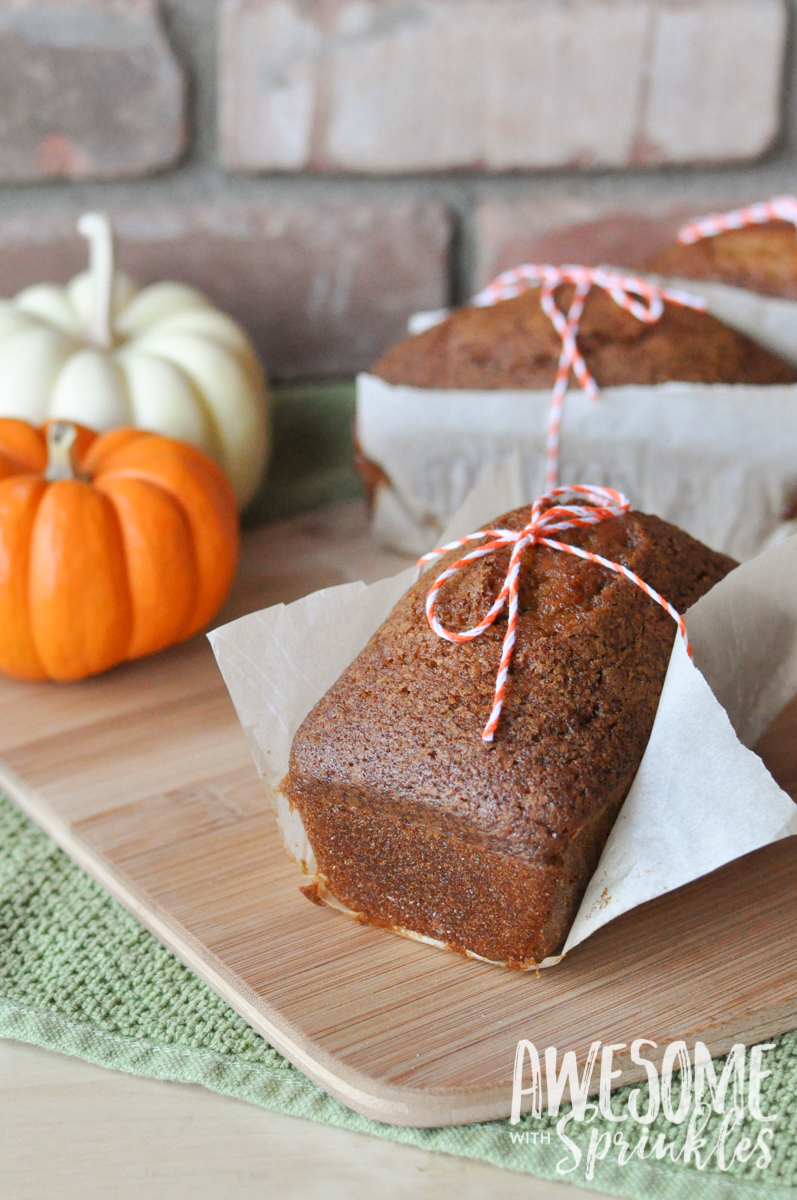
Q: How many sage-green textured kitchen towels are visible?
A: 1